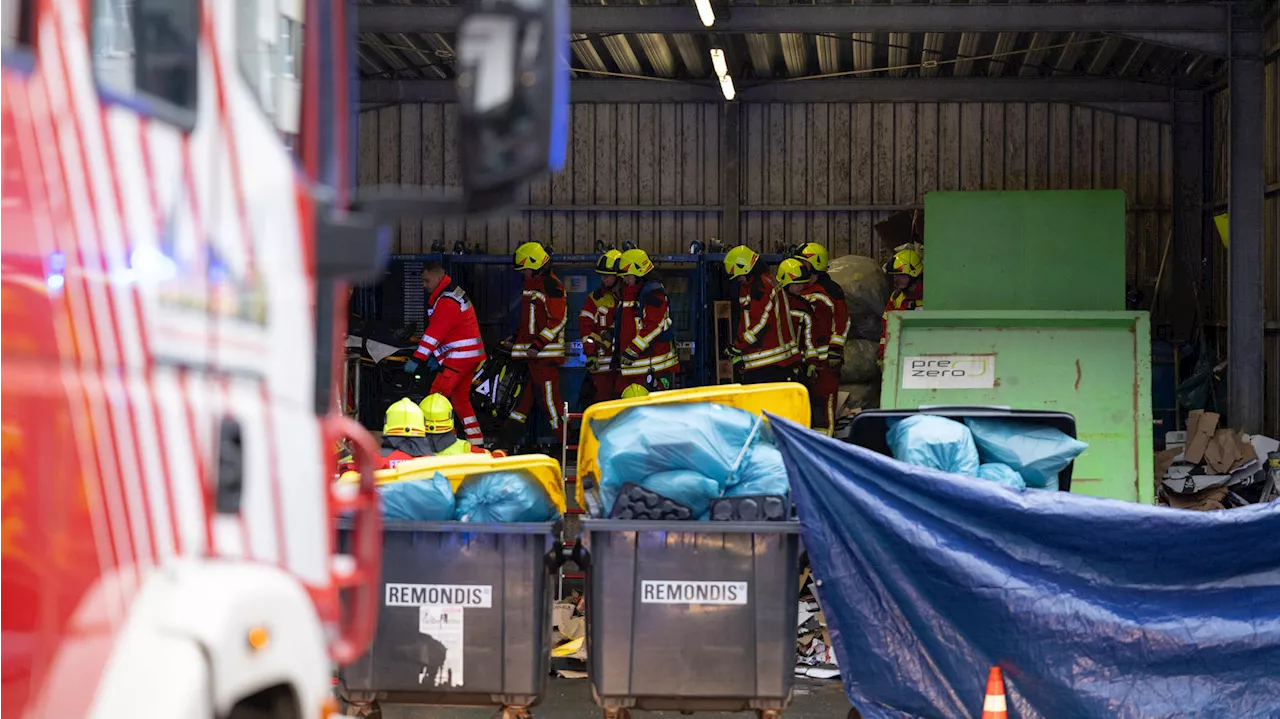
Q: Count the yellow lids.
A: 2